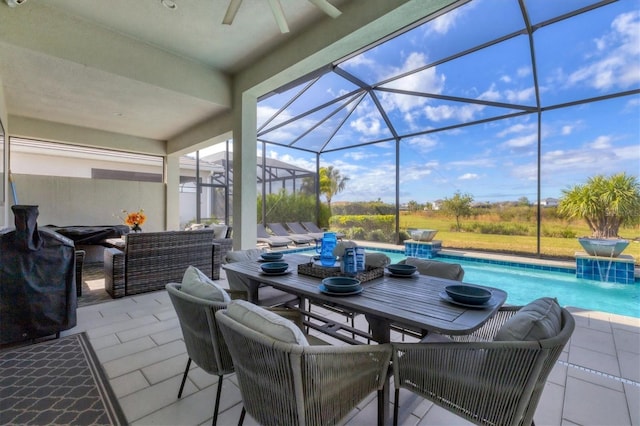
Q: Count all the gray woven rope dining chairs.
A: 6